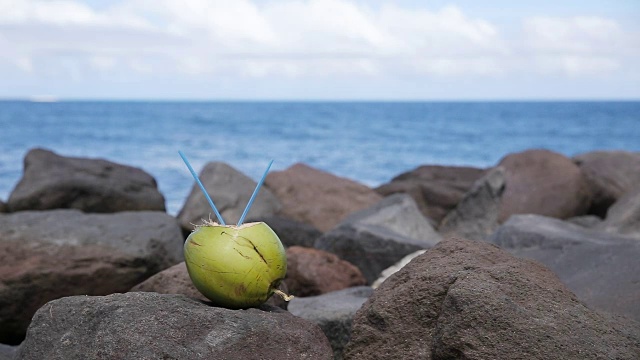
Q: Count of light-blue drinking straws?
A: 2